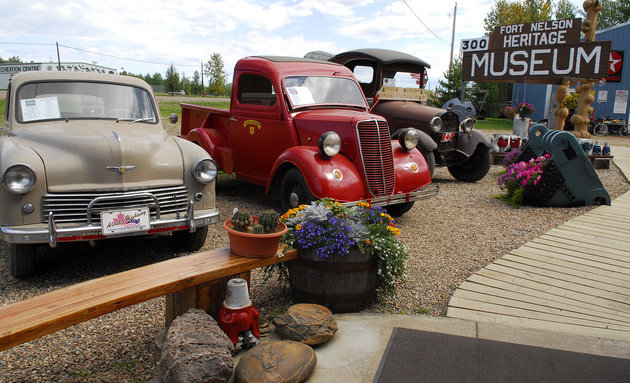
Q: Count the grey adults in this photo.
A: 0